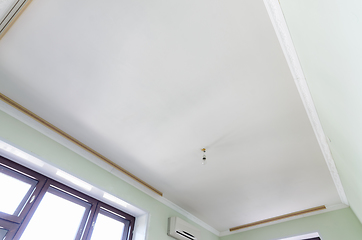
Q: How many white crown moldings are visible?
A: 3